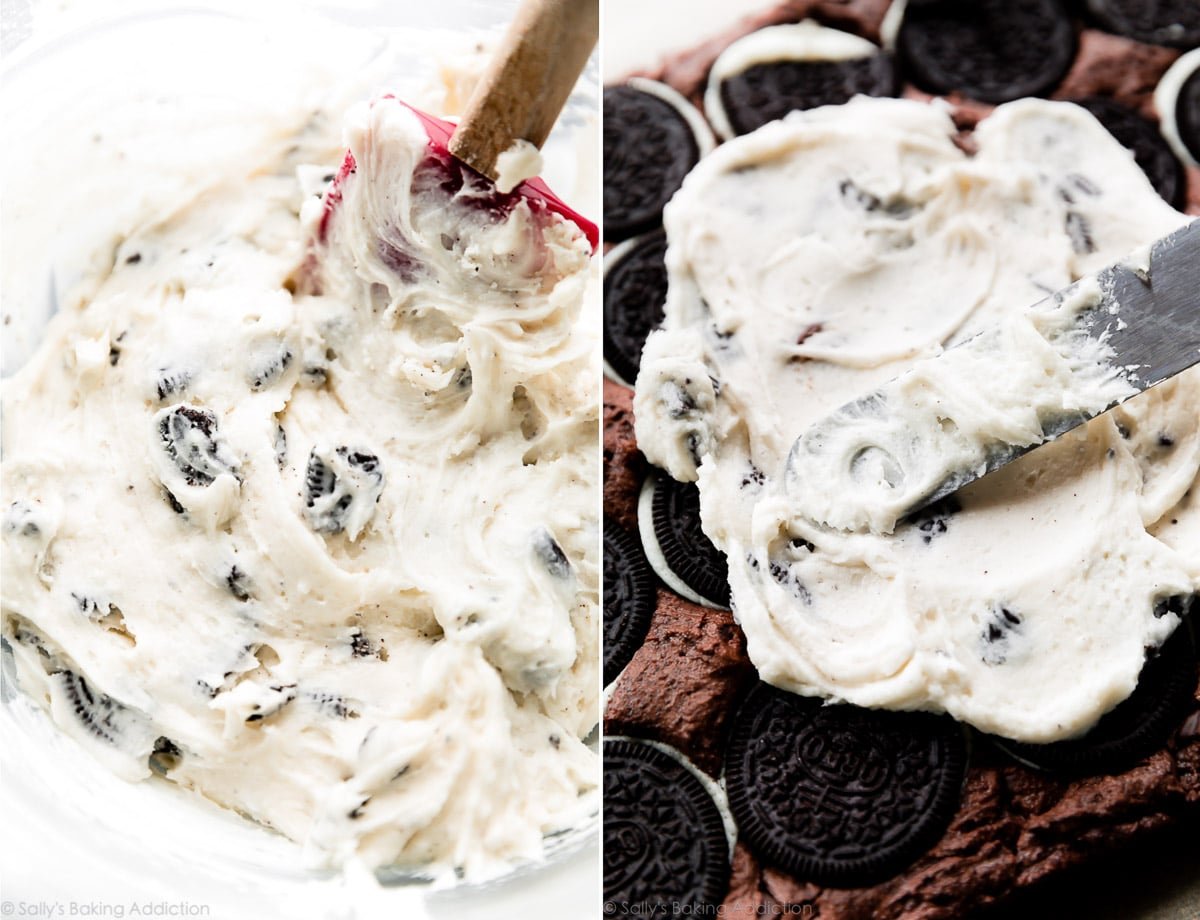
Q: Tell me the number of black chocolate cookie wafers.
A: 12